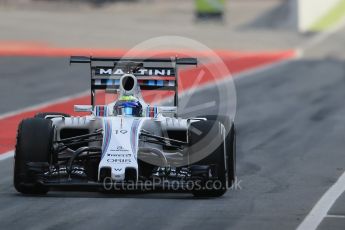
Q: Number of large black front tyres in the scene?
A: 2